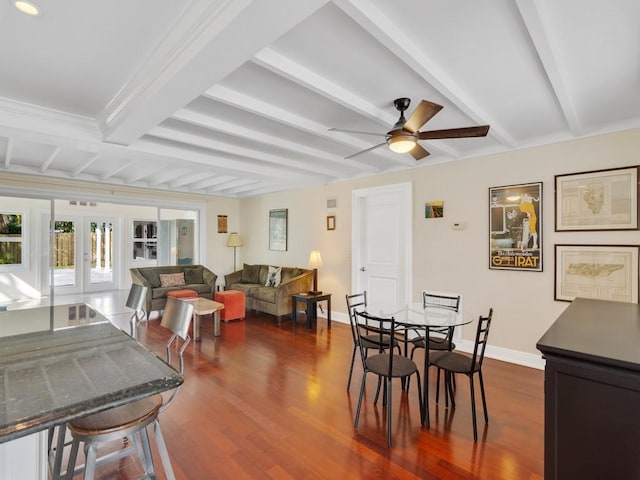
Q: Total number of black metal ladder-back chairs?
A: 4